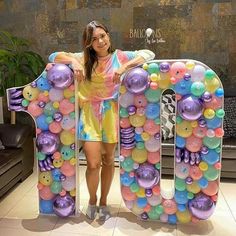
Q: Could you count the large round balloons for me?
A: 7